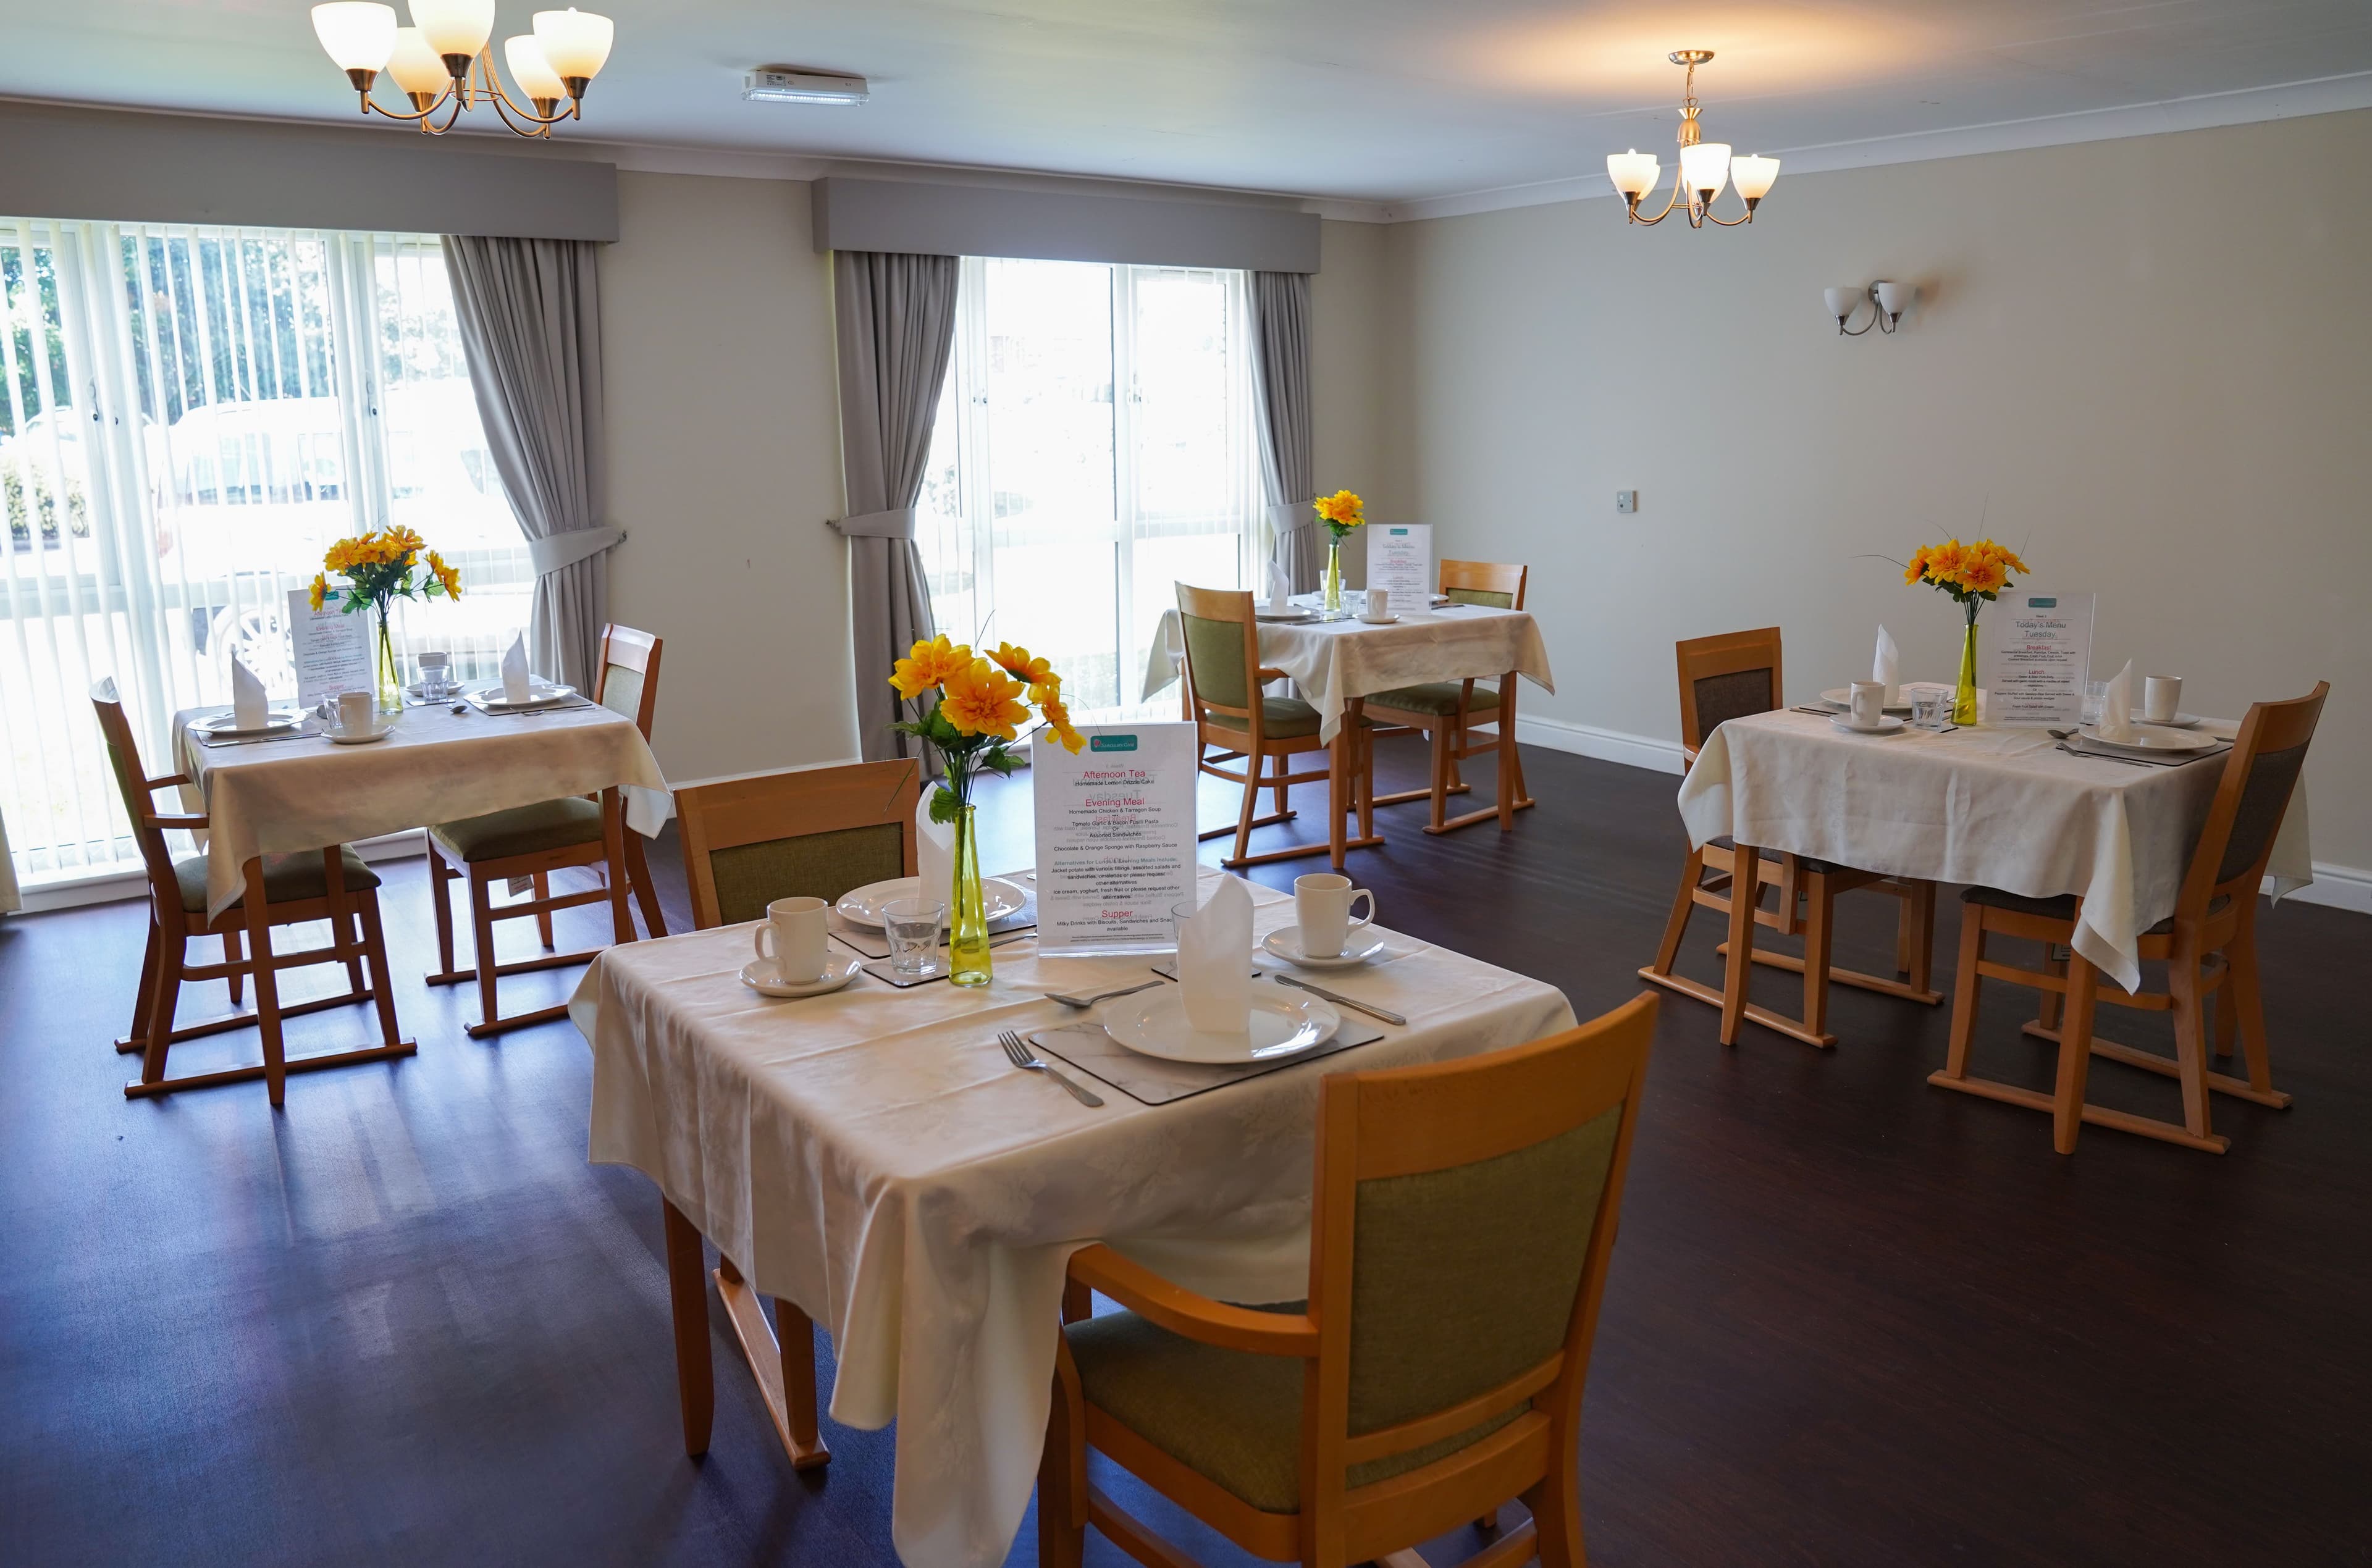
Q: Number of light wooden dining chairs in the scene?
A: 8